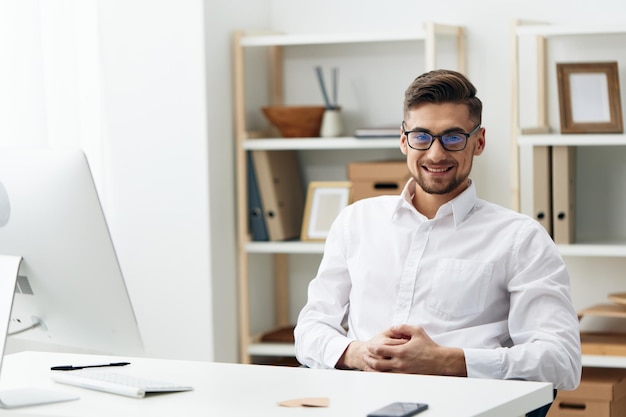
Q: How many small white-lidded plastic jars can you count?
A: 0